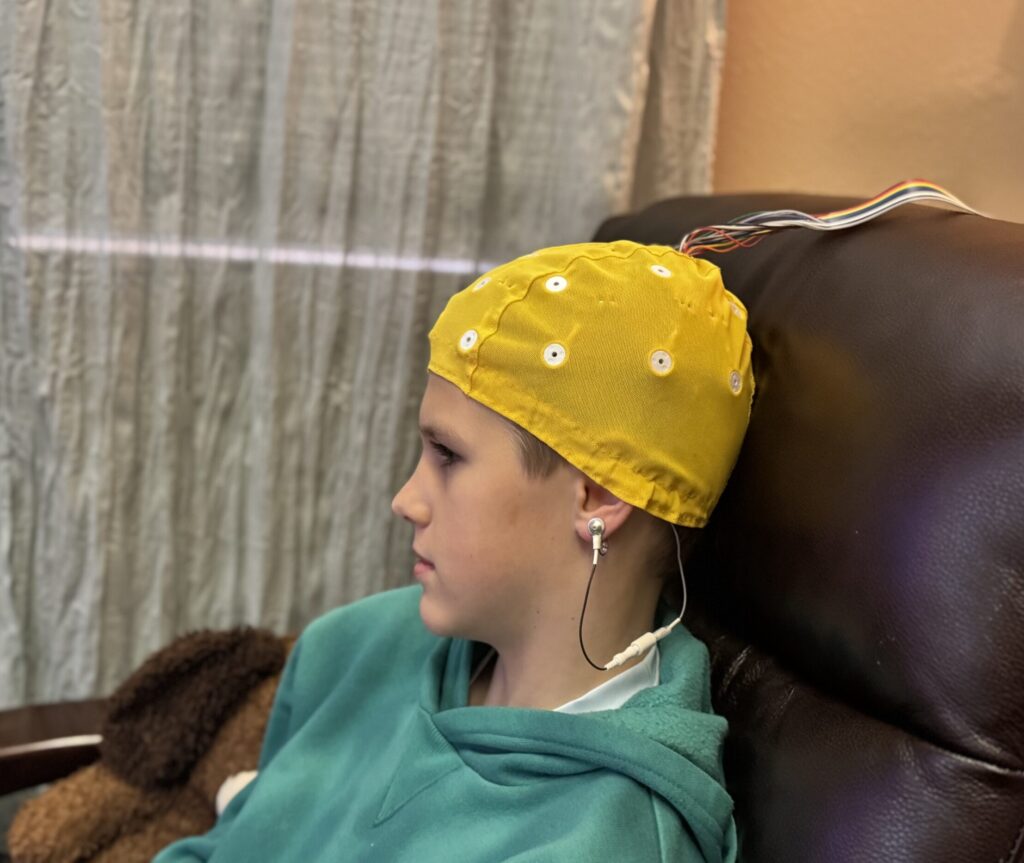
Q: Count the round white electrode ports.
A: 8